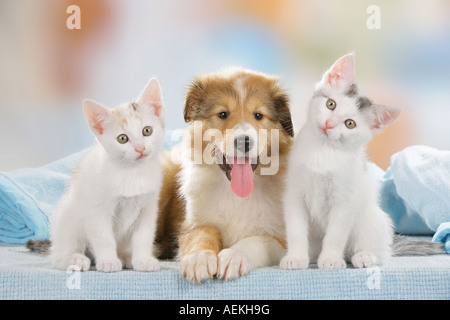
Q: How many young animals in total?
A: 3